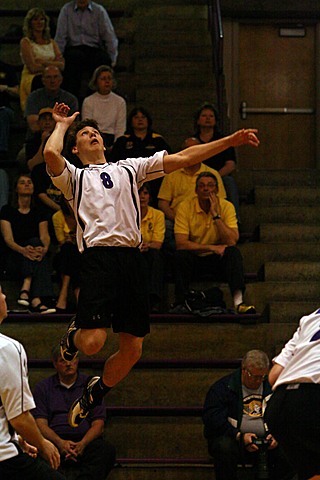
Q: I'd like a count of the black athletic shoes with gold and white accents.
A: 2